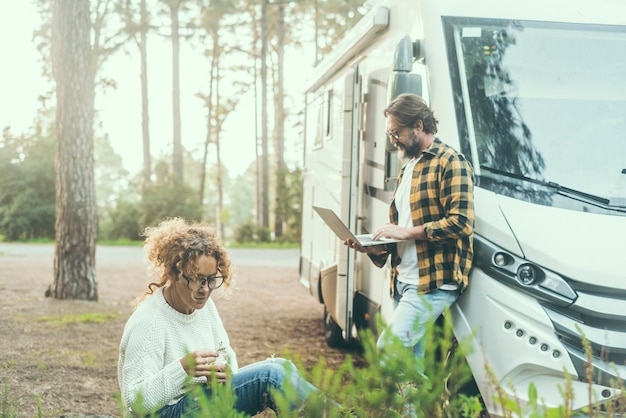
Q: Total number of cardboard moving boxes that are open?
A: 0